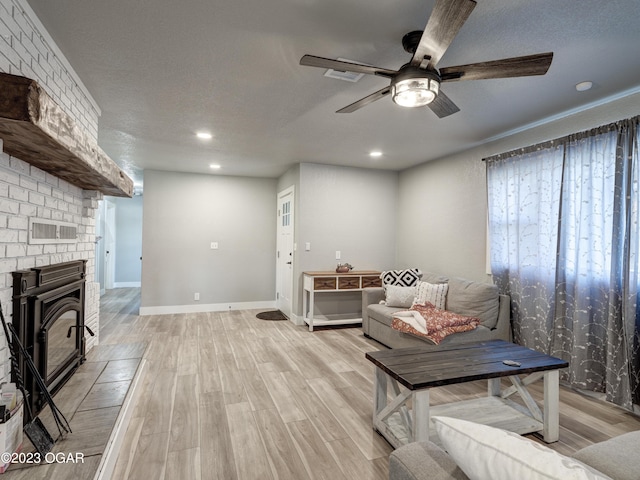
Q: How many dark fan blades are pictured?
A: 5